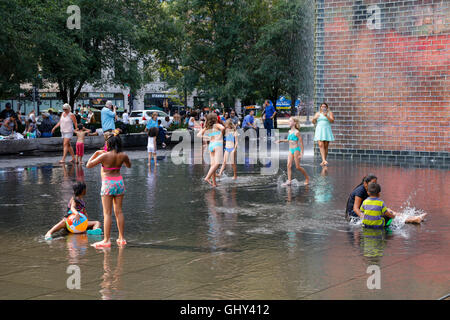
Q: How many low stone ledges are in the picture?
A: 1